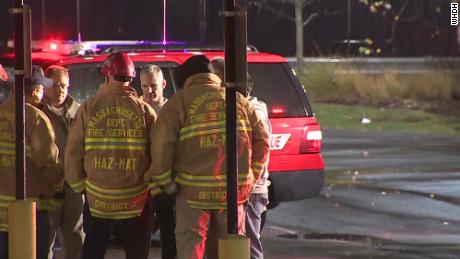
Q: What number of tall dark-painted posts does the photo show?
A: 2